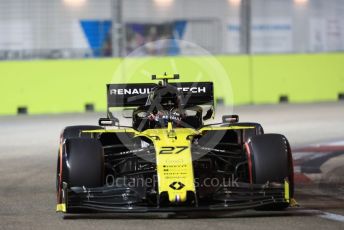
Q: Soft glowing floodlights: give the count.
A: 4